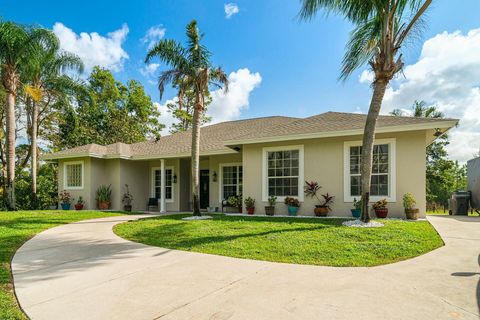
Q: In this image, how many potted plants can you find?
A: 12